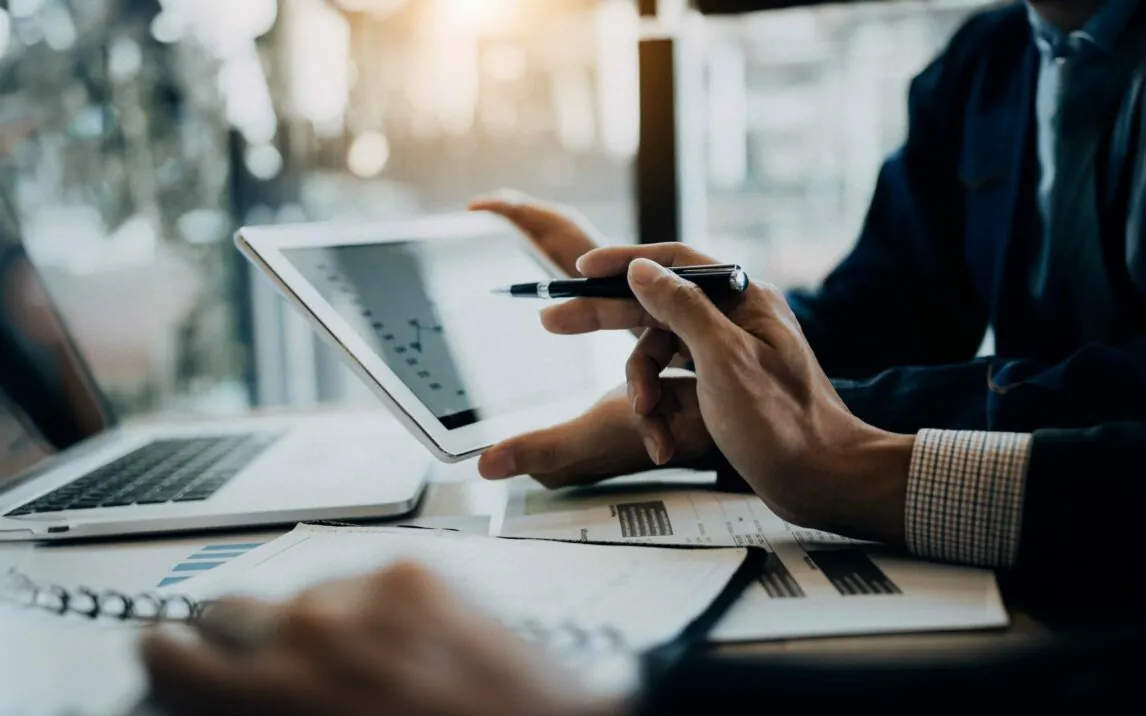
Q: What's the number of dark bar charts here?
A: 3